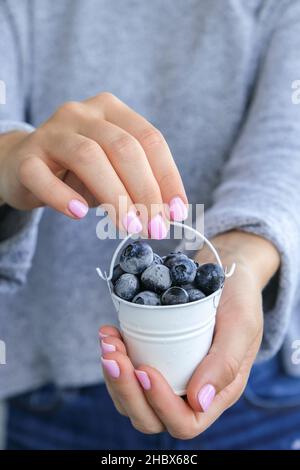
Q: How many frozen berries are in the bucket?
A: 11